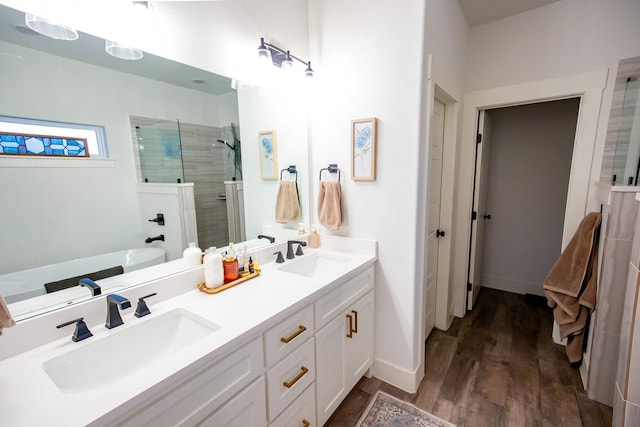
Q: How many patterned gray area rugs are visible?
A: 1